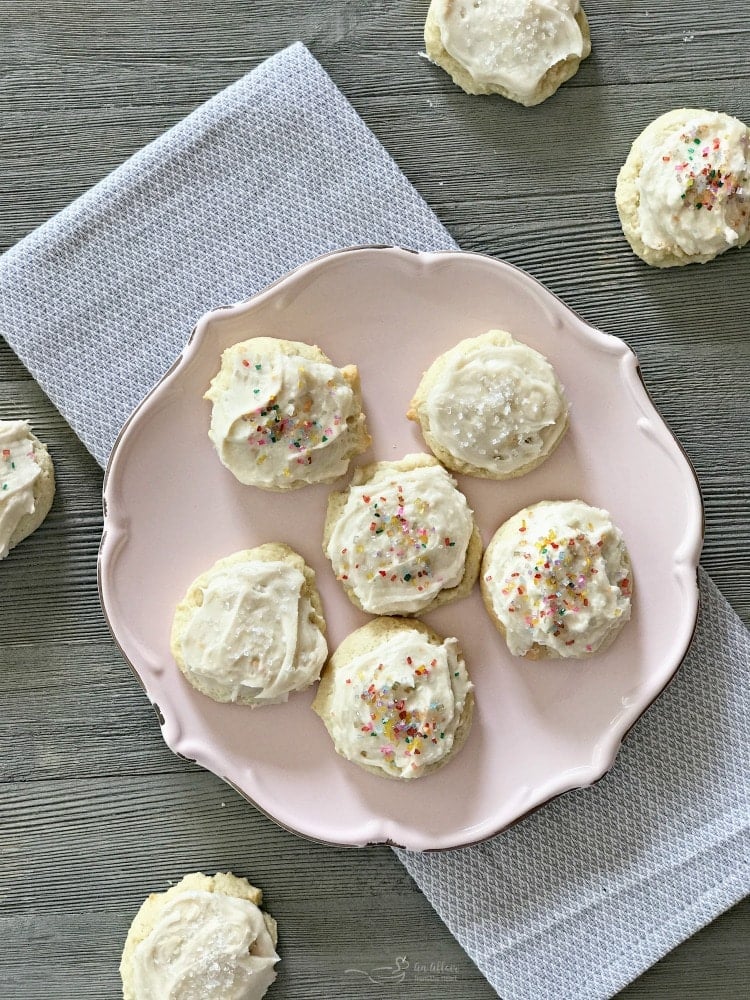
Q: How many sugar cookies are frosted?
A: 10